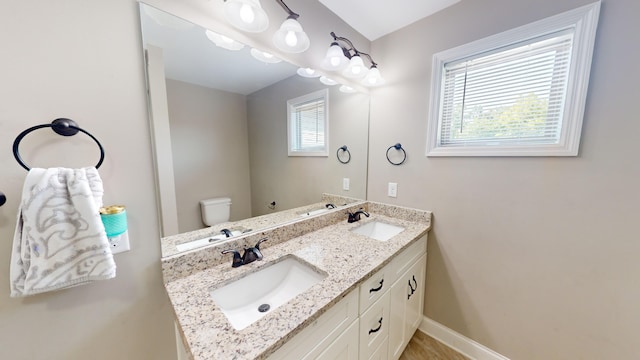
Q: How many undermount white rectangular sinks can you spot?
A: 2